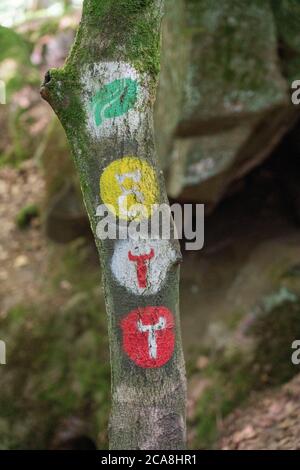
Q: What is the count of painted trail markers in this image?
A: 4